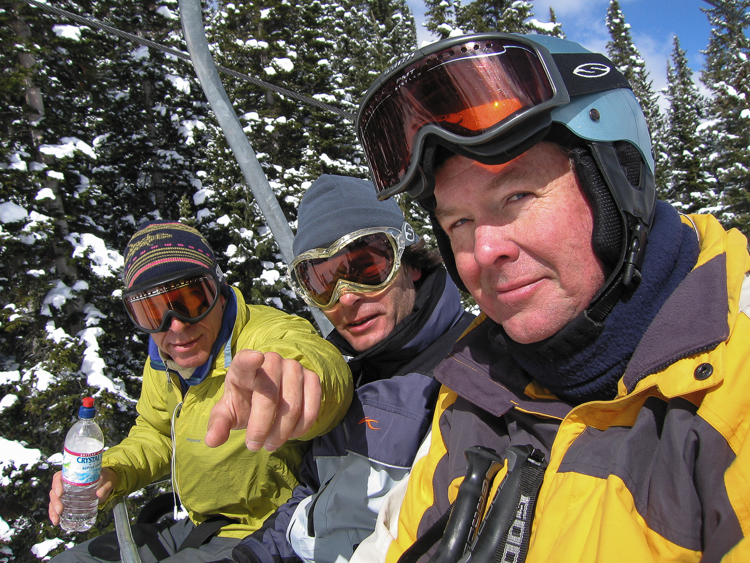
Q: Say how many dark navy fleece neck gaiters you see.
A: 1